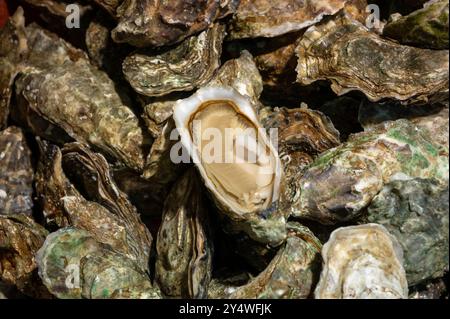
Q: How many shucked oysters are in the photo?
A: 1